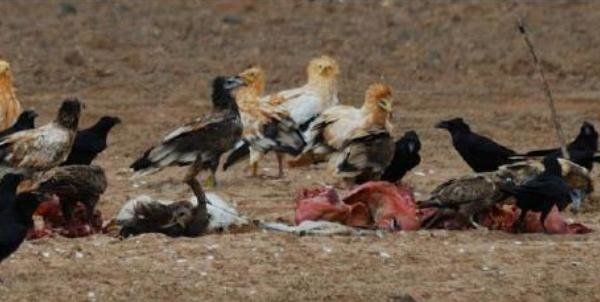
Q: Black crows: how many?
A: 8